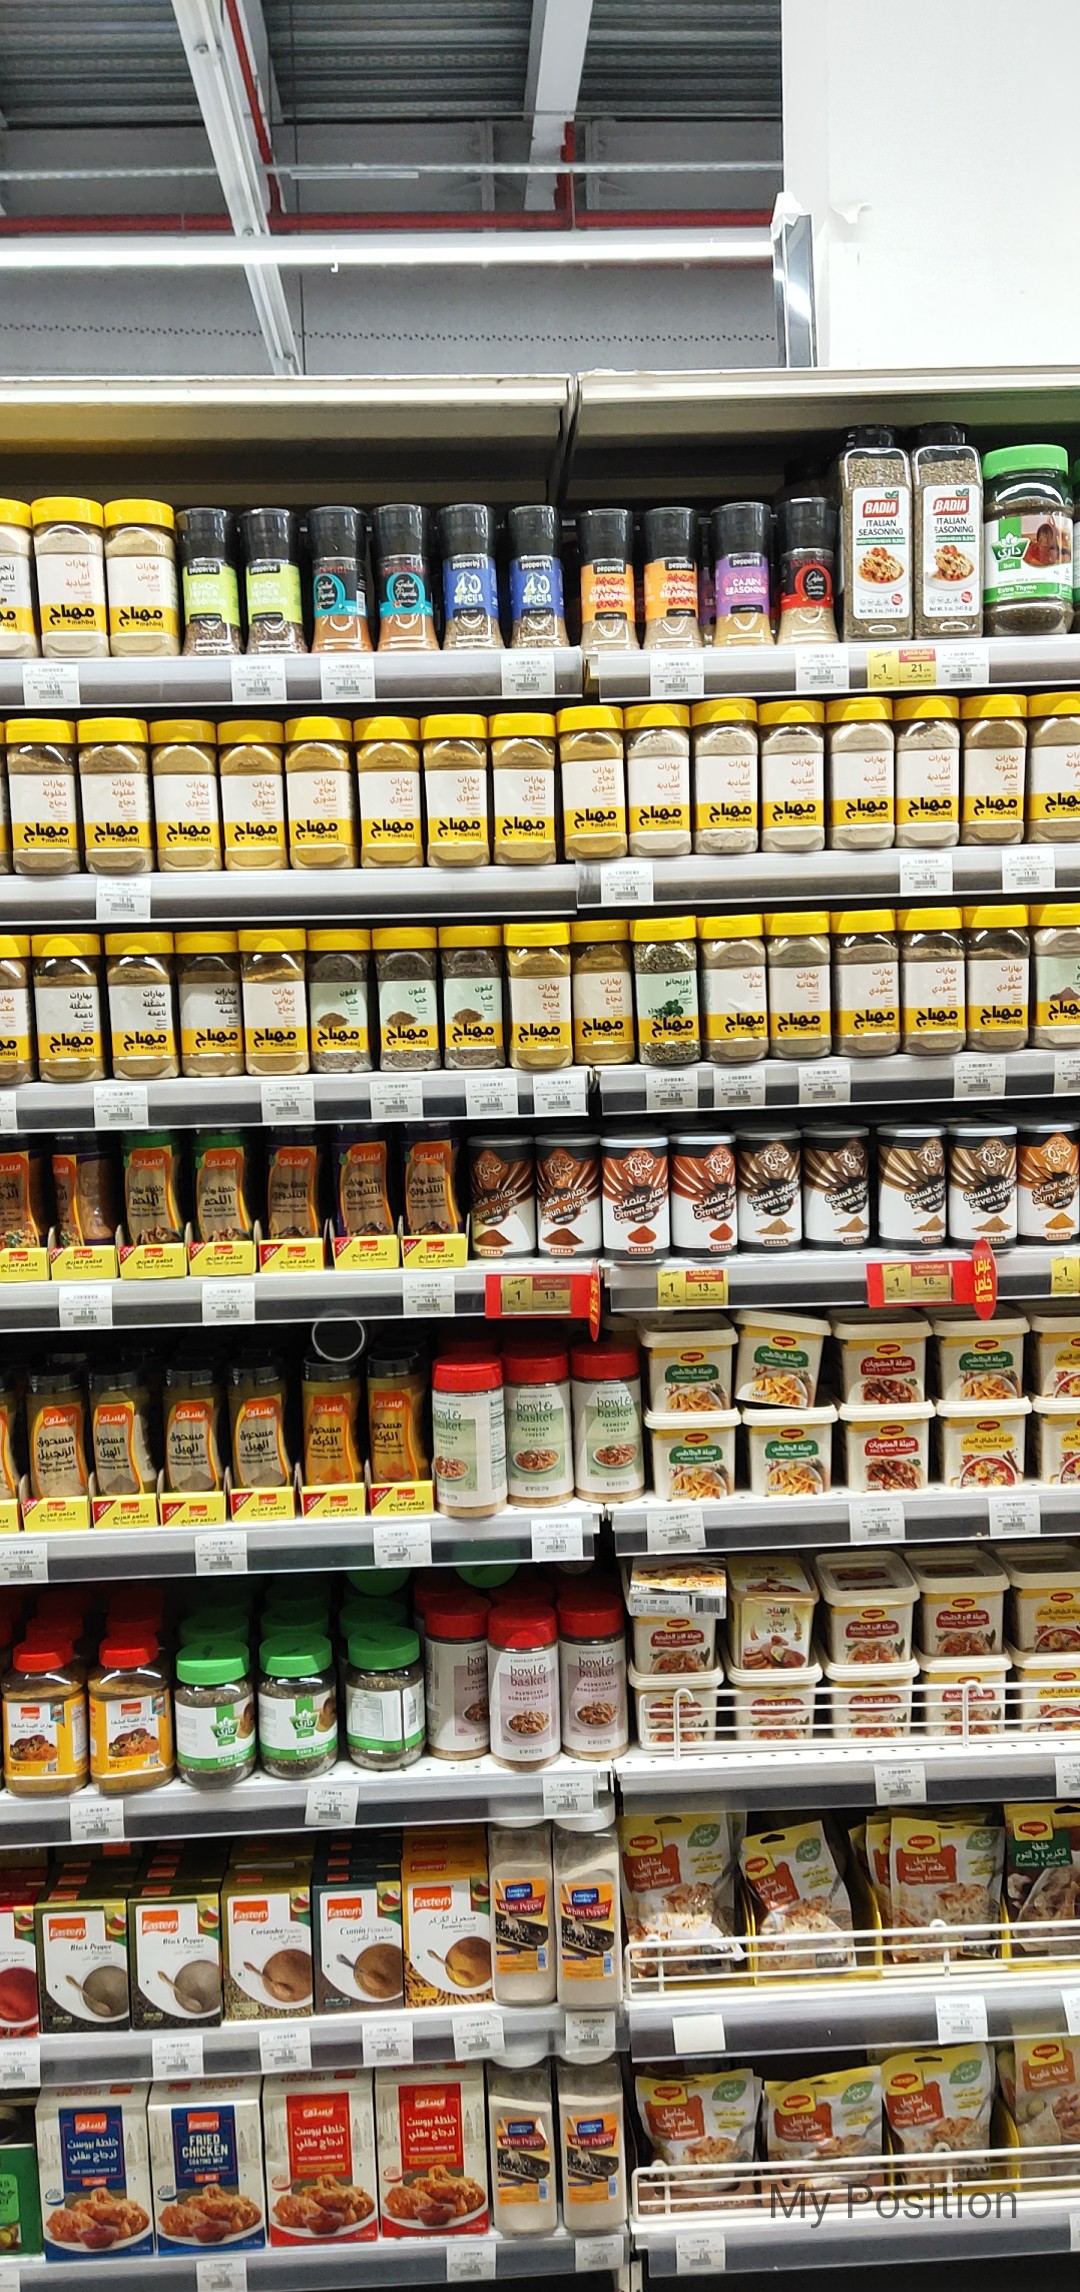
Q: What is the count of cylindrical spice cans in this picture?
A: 9